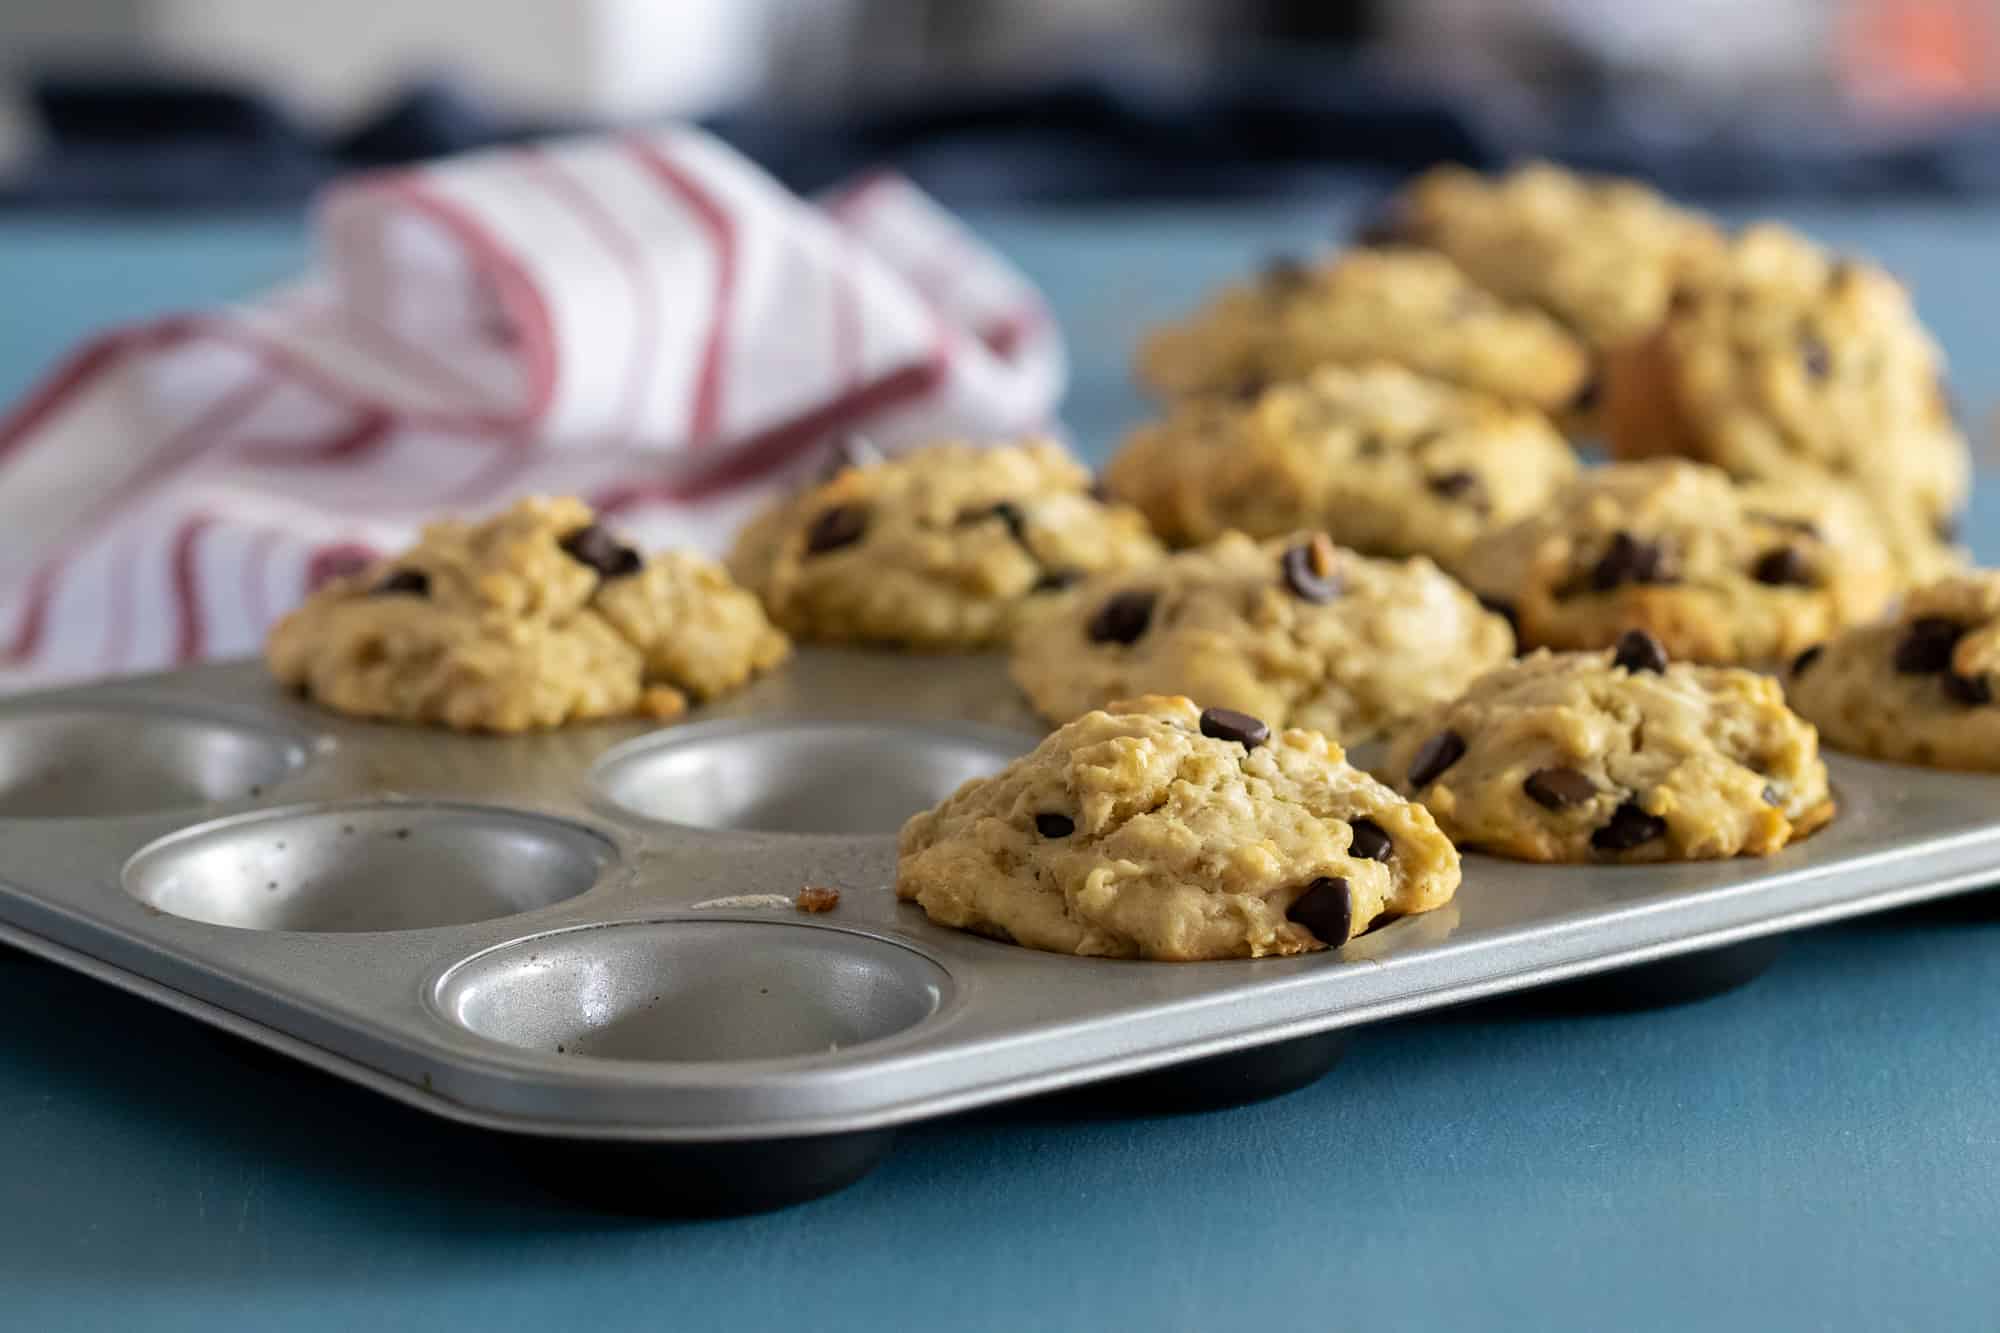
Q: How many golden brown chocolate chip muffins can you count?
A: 11